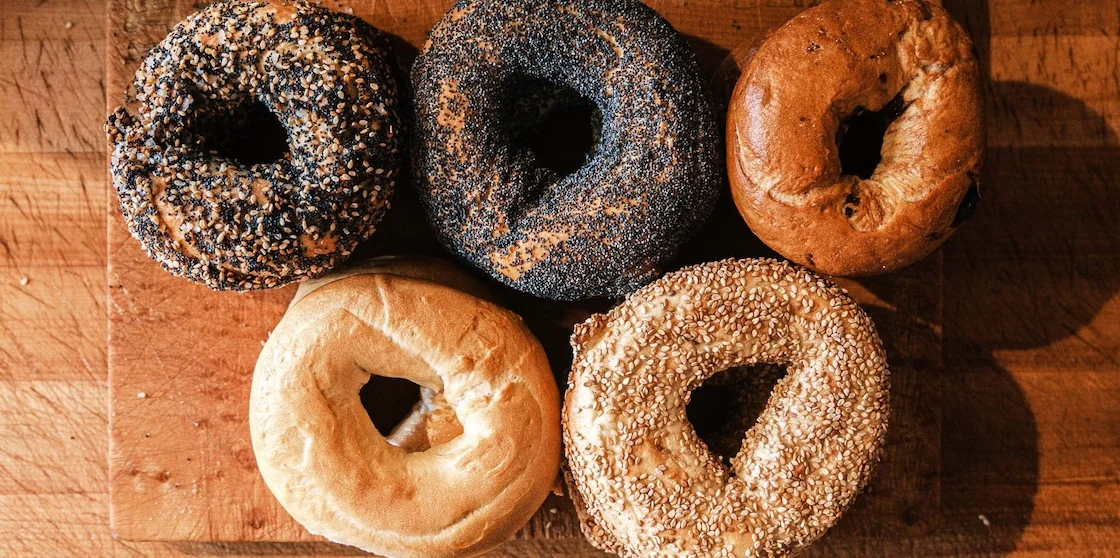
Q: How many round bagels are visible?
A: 5